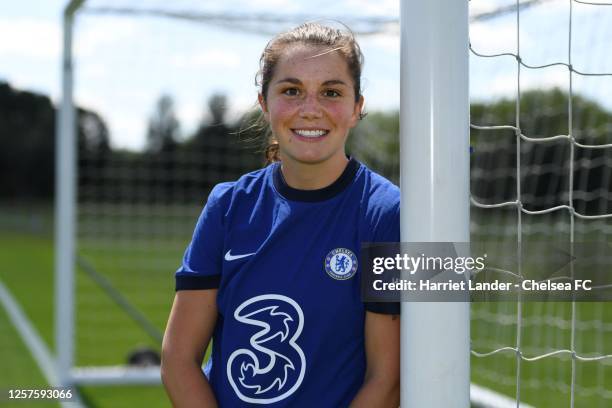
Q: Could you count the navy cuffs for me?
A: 2